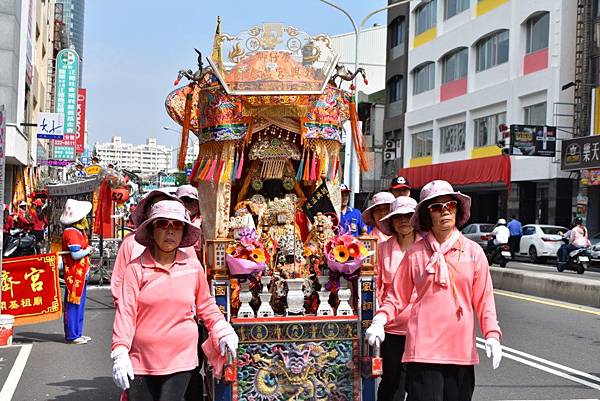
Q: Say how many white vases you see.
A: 5